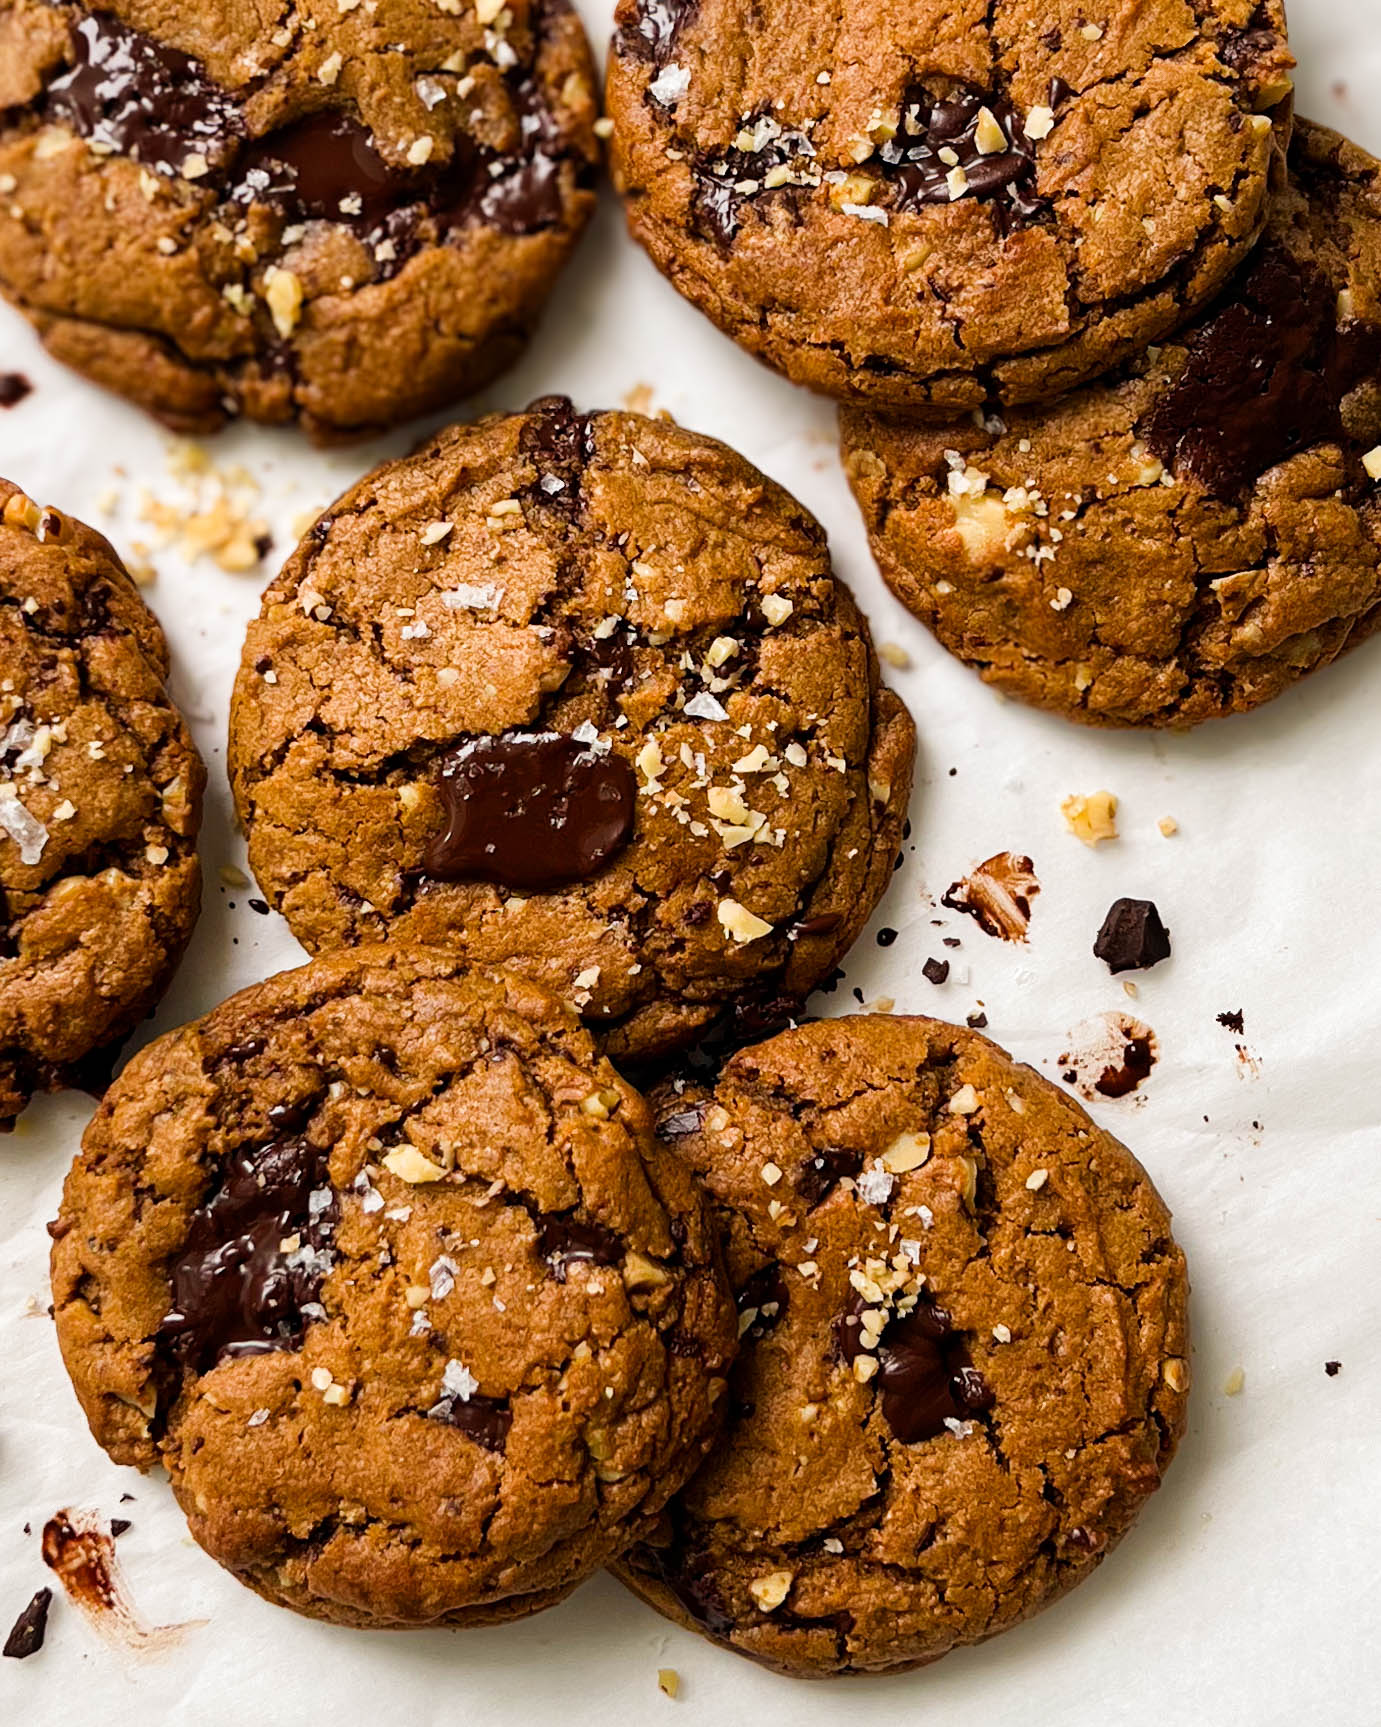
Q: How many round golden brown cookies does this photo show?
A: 7